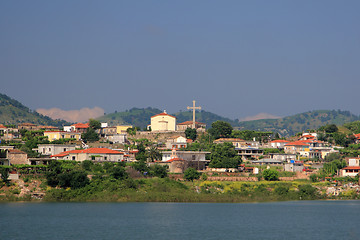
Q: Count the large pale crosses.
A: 1